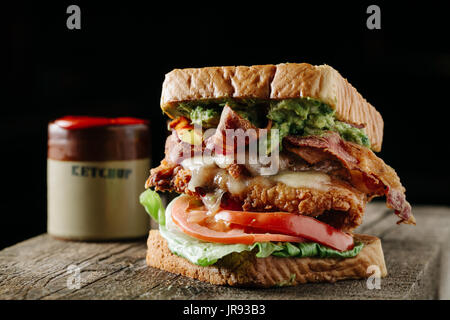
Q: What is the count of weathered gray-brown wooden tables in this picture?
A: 1